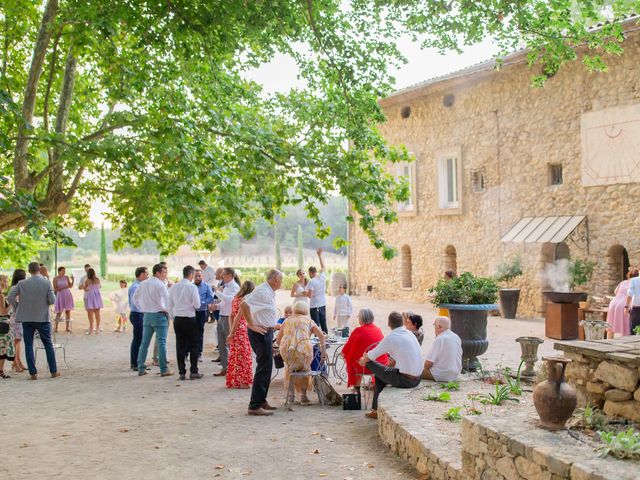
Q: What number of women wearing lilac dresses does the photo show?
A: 2